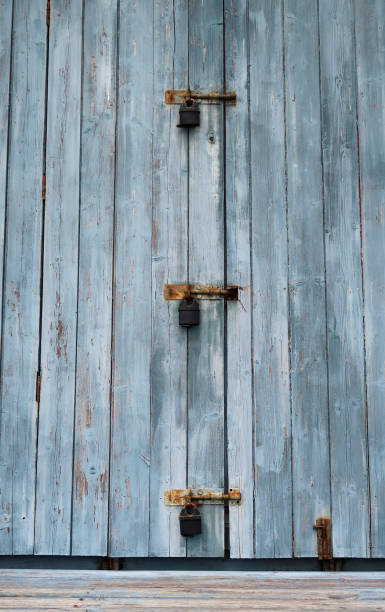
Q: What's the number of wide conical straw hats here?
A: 0